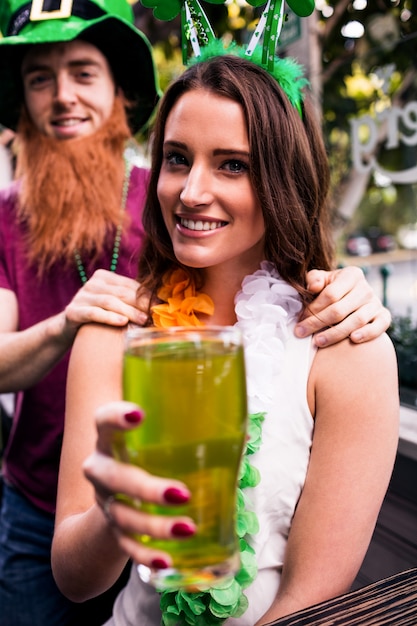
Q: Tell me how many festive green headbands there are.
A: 1